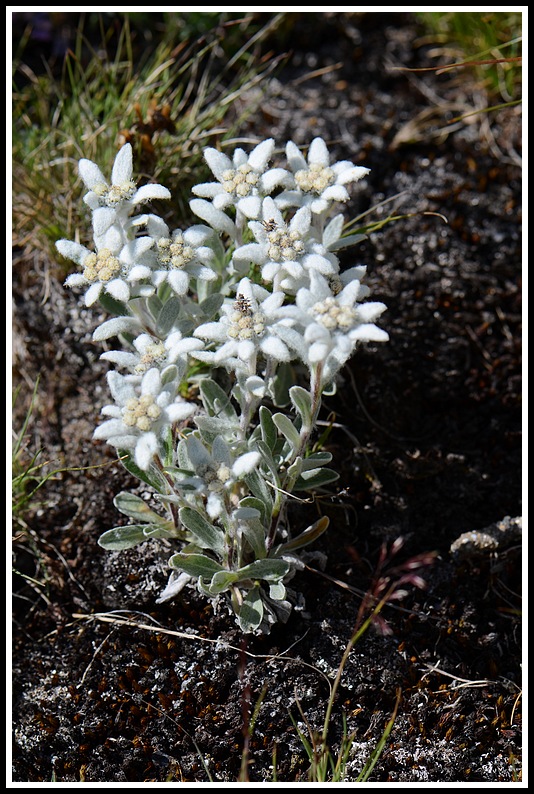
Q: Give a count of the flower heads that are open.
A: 11